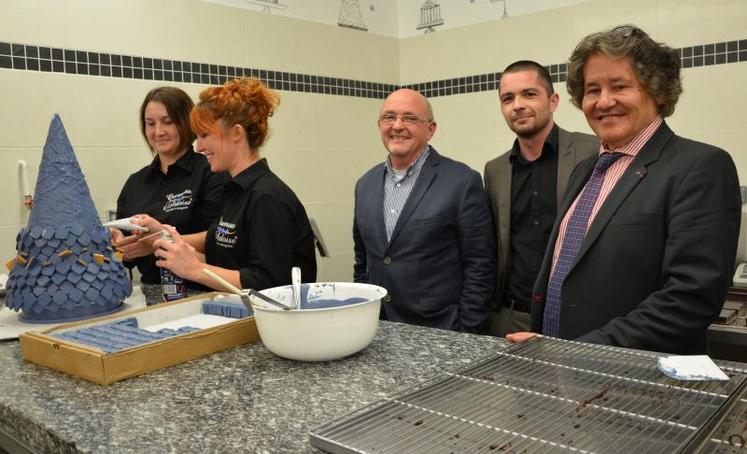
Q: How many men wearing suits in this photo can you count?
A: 3